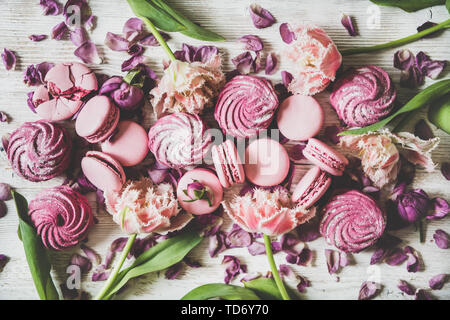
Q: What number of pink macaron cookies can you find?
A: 10